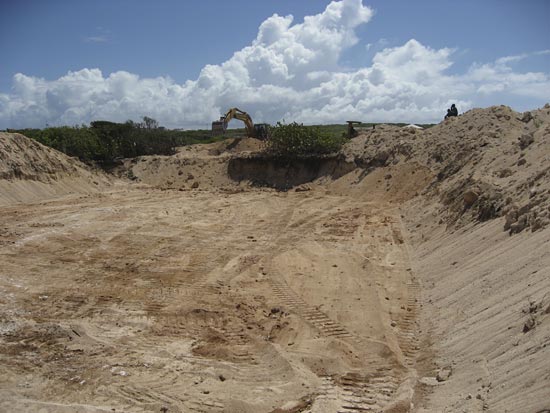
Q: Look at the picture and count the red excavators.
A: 0